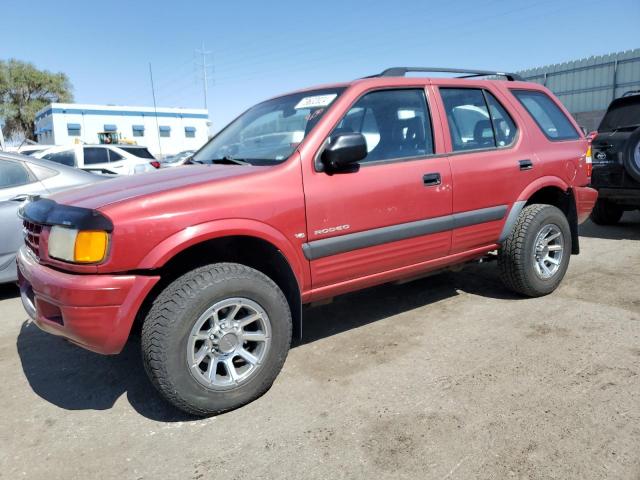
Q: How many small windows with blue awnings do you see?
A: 5